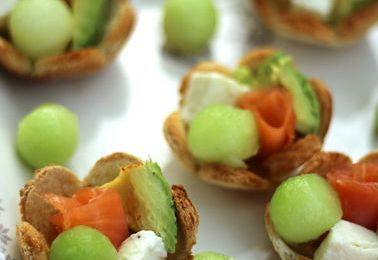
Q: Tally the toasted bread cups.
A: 5